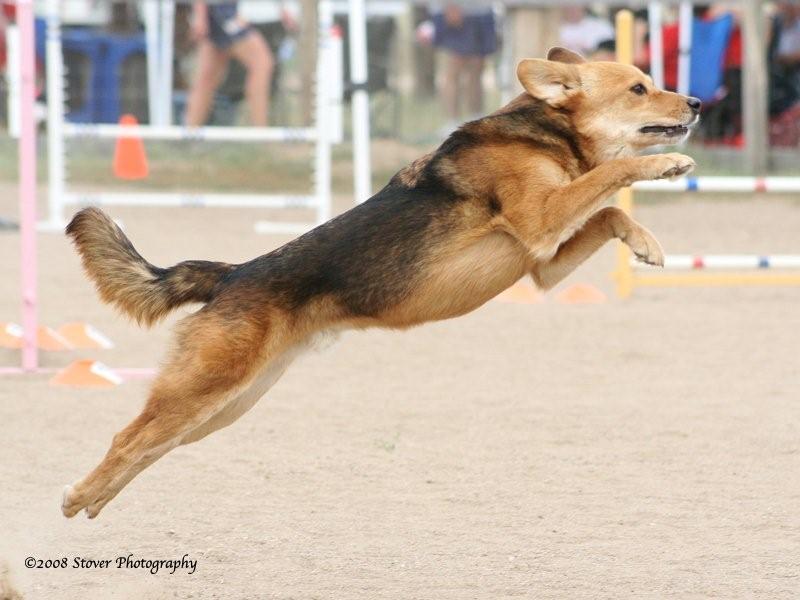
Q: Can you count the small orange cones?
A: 6